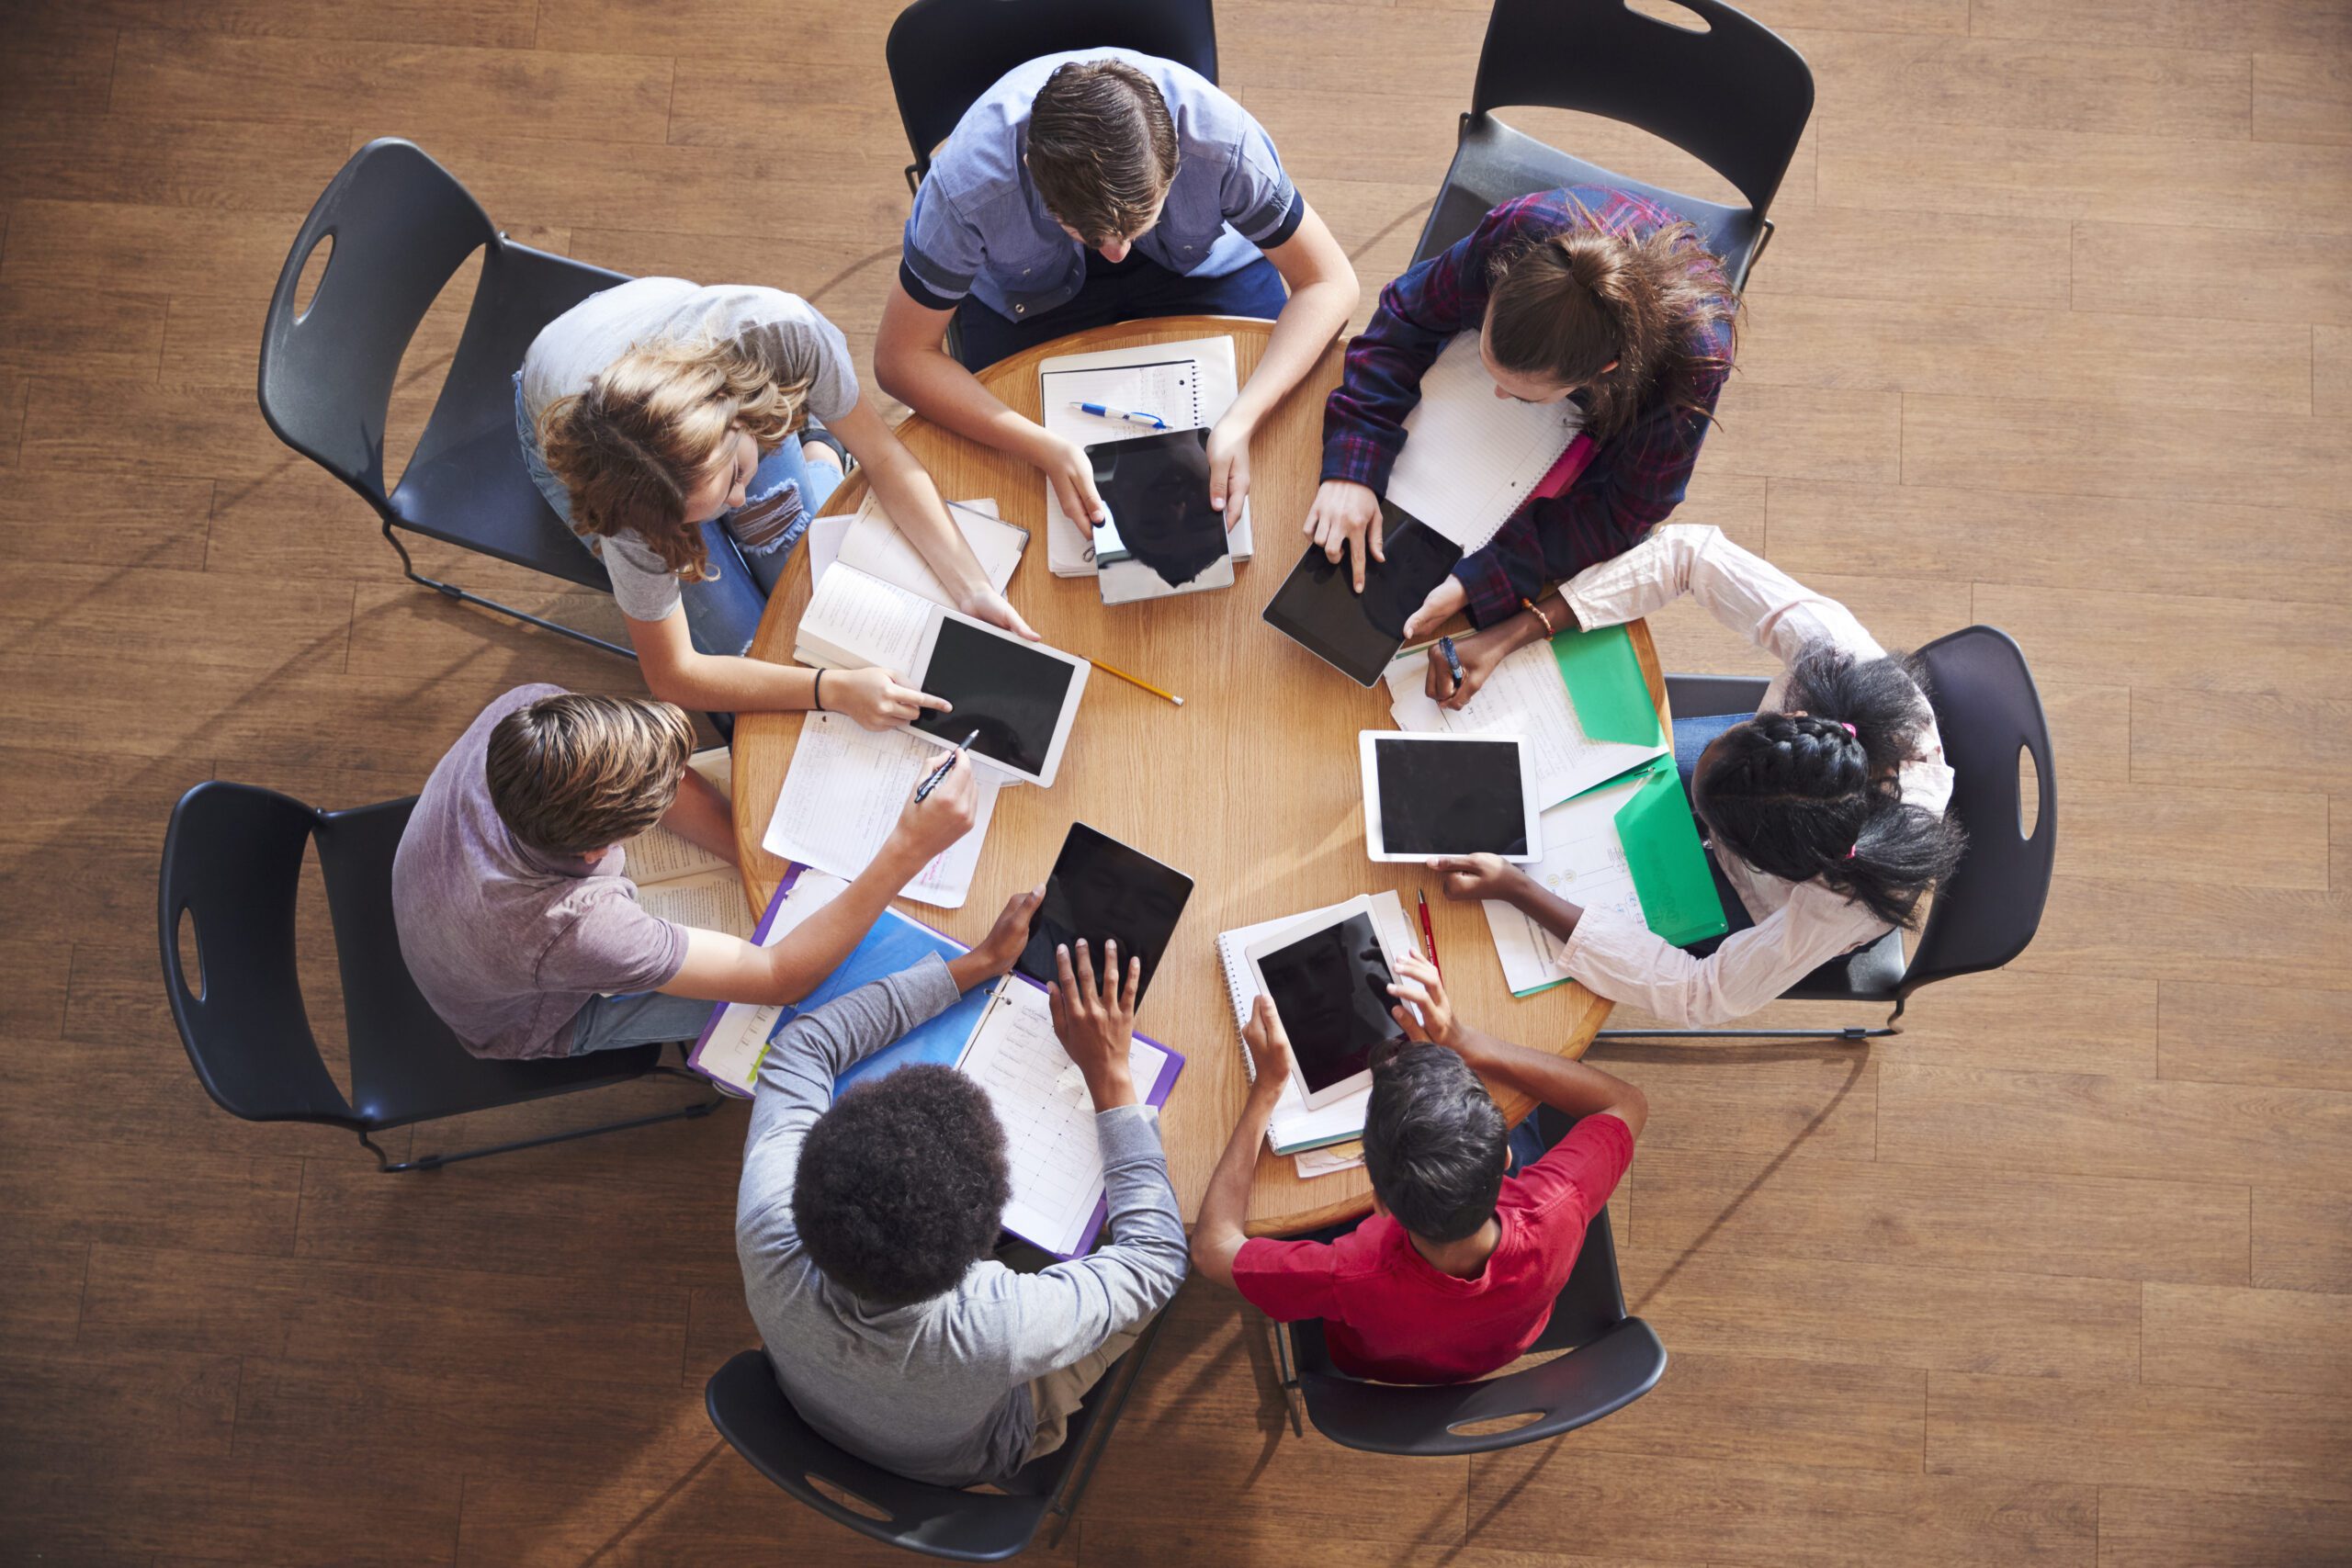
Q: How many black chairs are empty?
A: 0